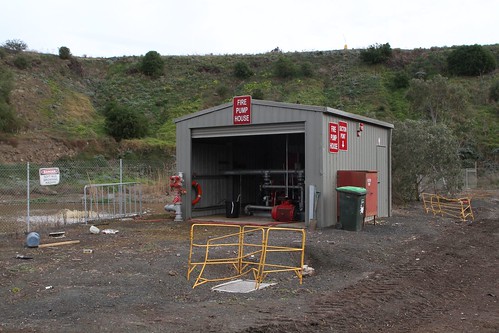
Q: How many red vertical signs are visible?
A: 3